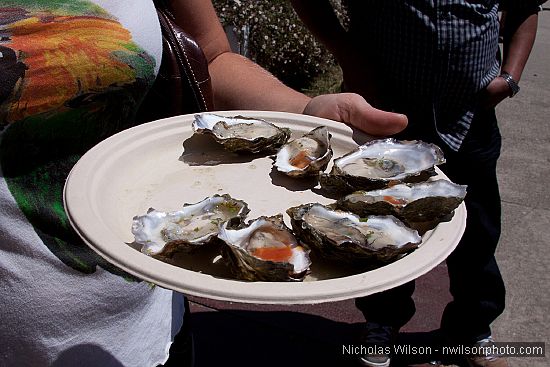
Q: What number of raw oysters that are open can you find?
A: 7